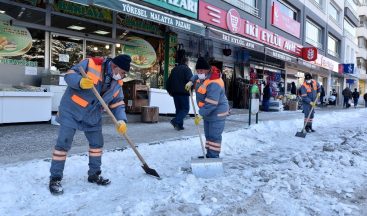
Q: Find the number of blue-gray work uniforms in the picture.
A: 3